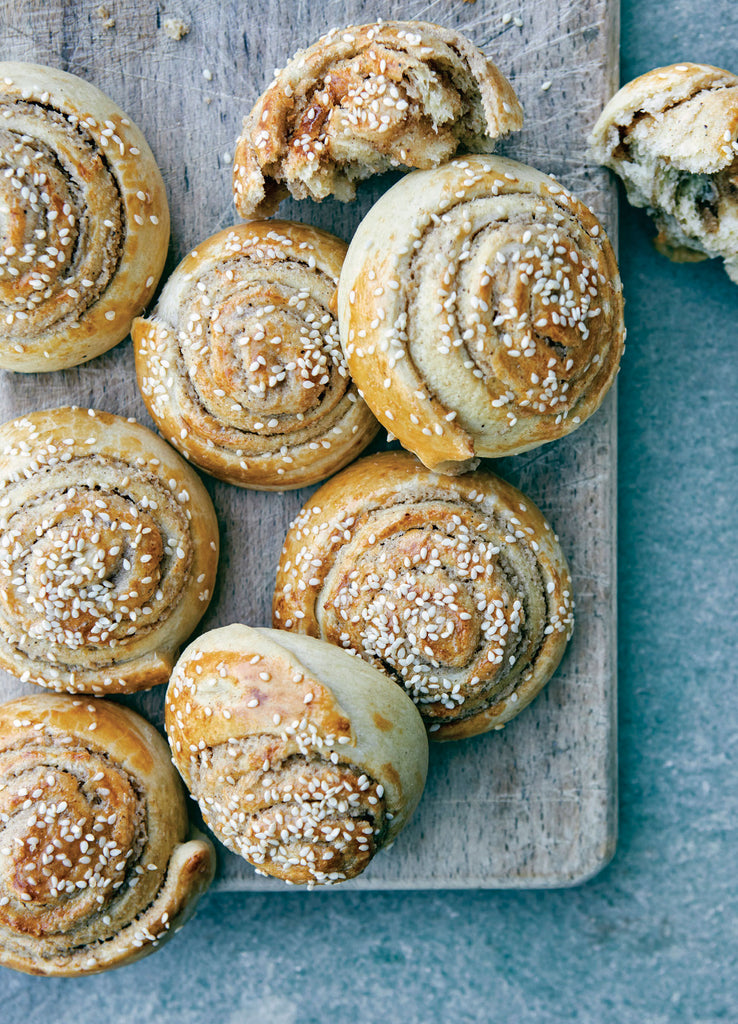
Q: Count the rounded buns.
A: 7